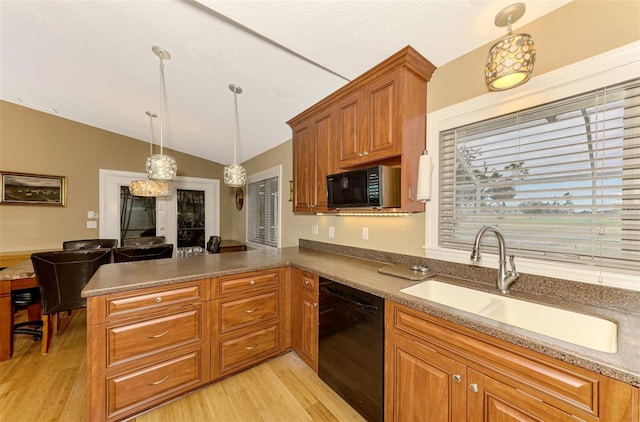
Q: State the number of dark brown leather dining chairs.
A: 4